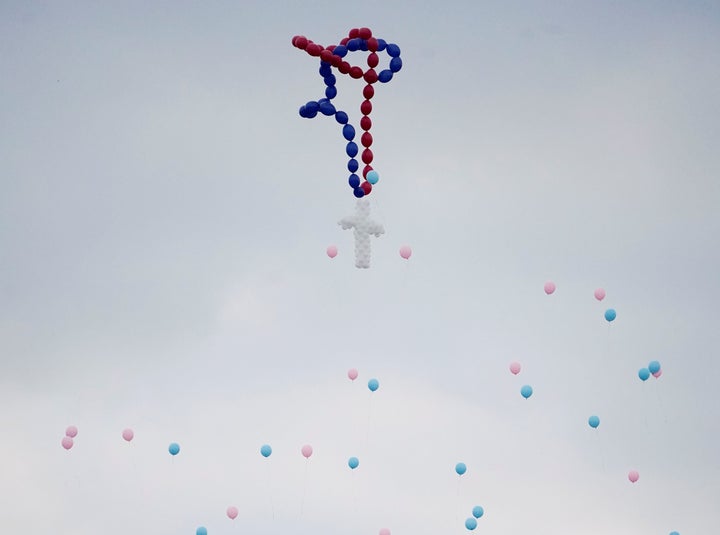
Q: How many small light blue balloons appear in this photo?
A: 15